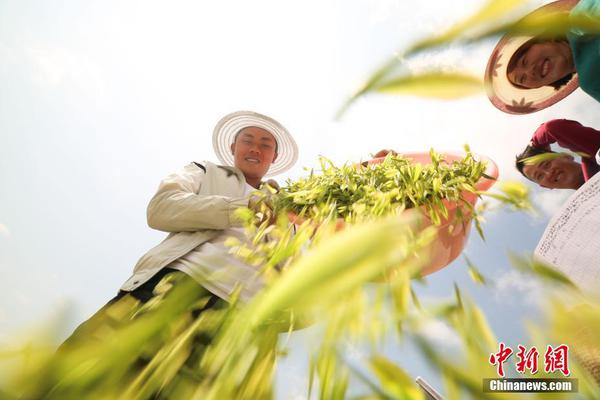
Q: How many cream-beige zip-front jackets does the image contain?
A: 1